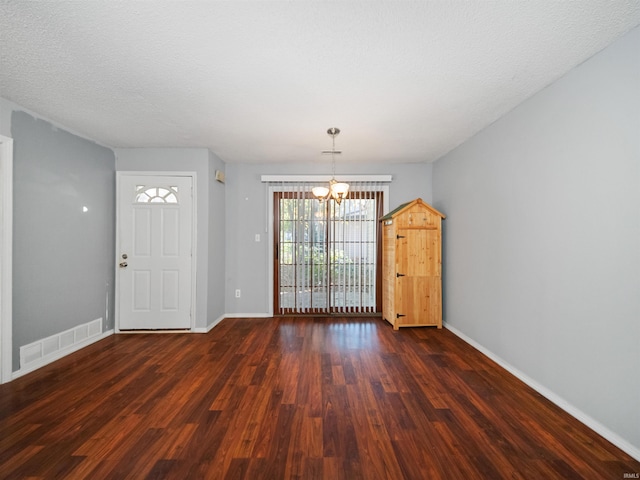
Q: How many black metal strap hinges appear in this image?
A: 3